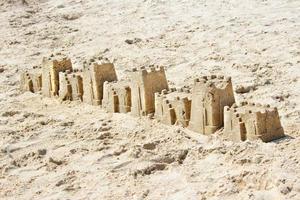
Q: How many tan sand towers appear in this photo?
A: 9